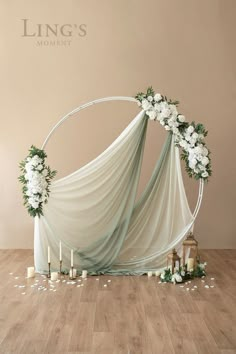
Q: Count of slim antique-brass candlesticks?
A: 3